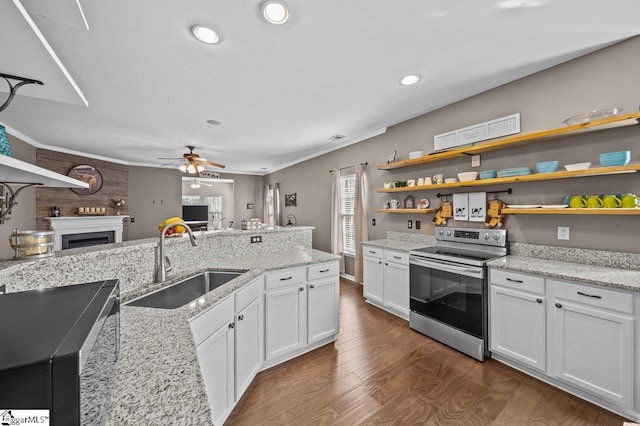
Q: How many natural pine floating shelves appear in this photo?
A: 4